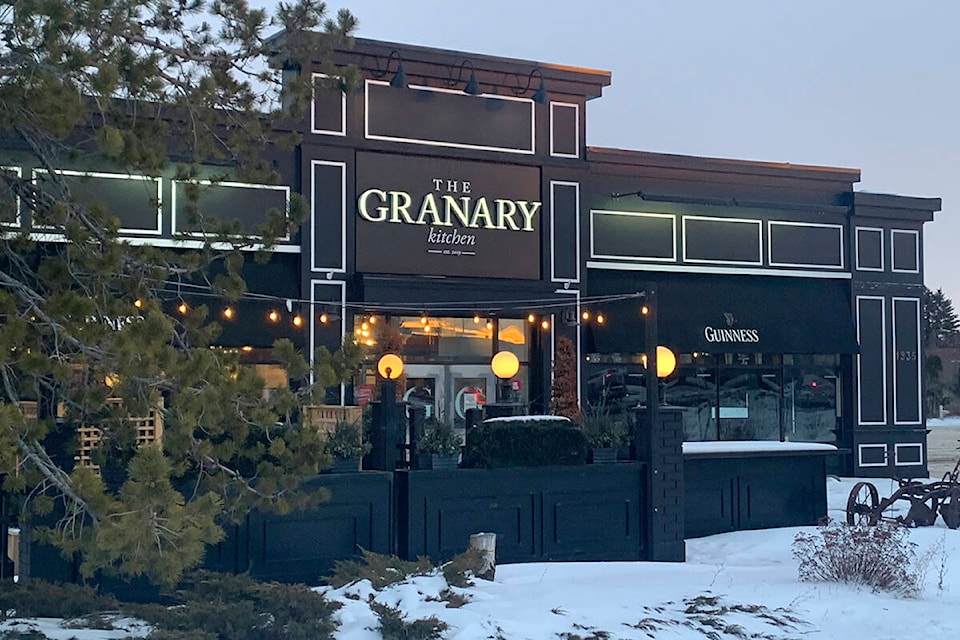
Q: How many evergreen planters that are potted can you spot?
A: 3